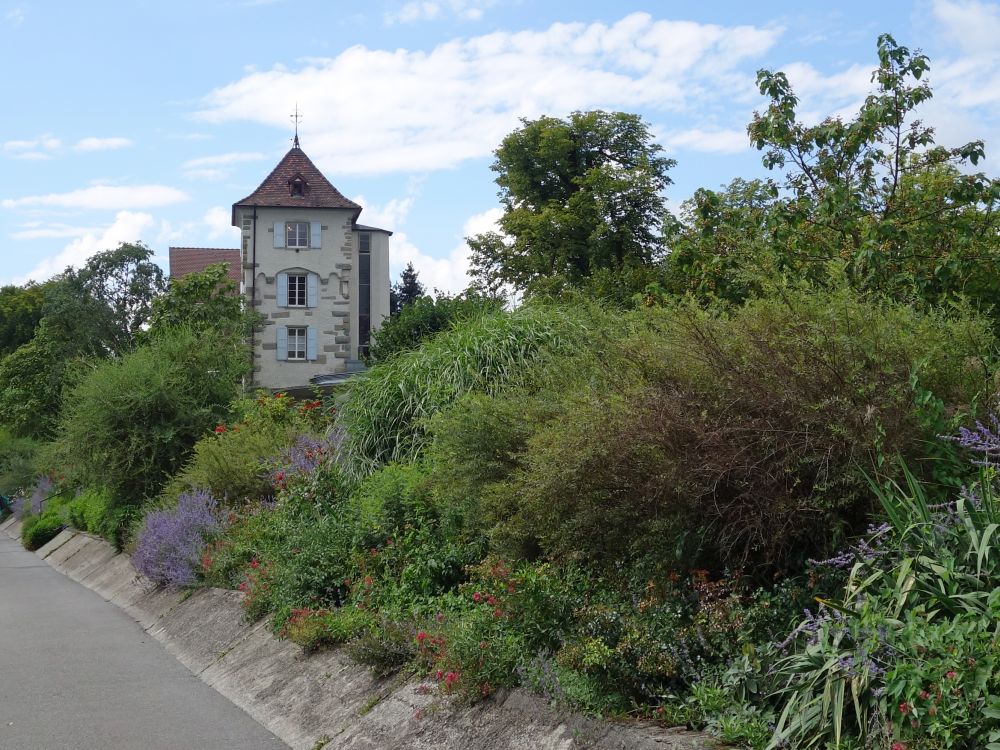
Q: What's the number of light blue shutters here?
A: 6